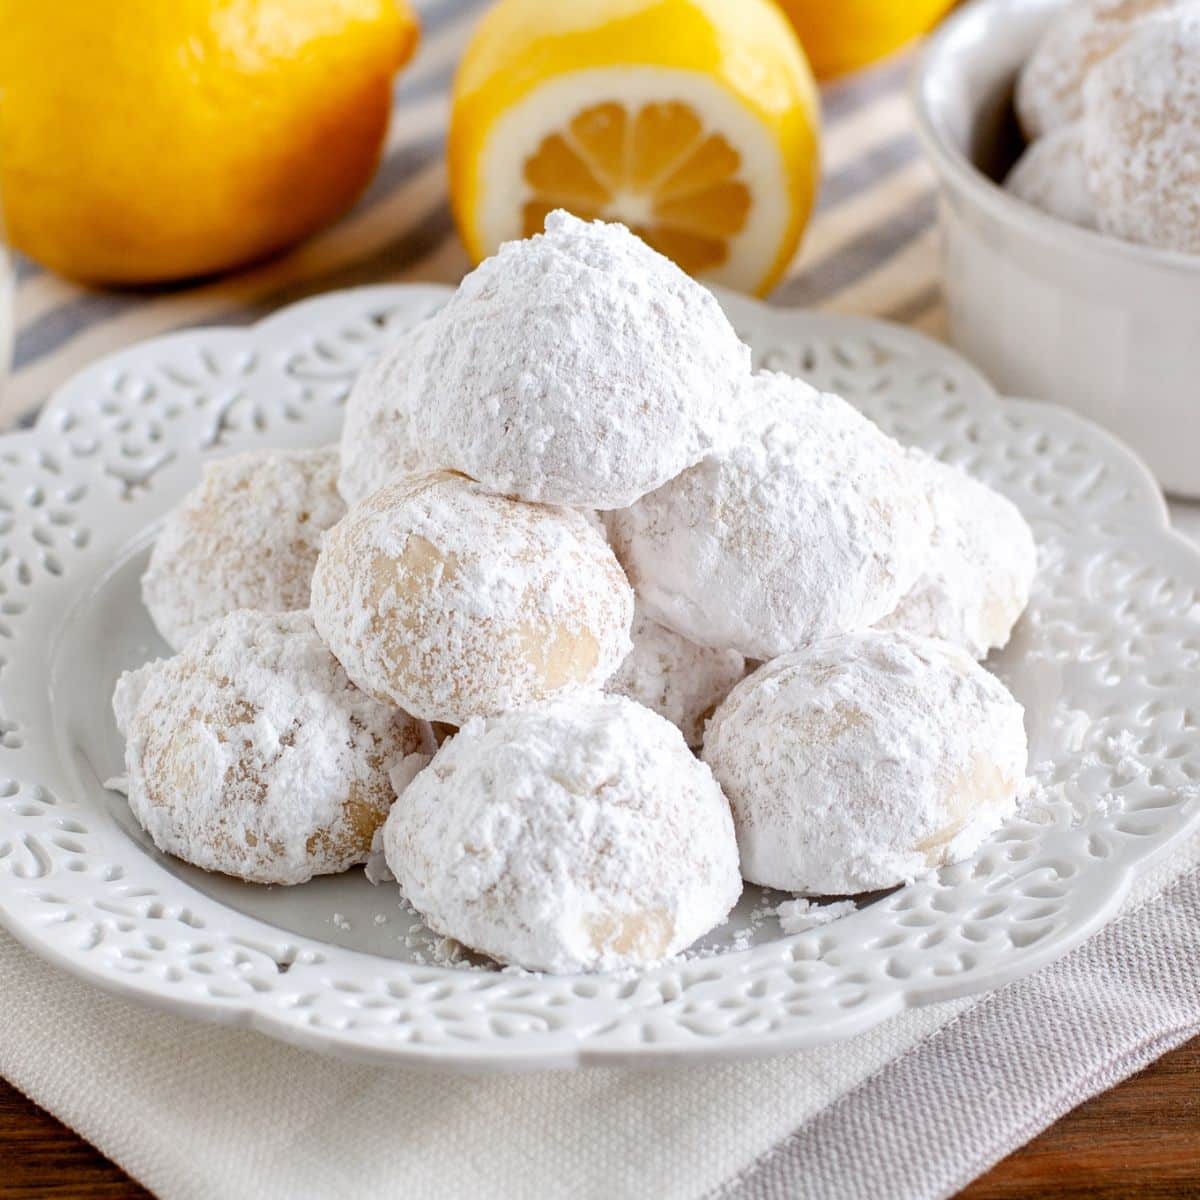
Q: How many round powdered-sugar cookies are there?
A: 13